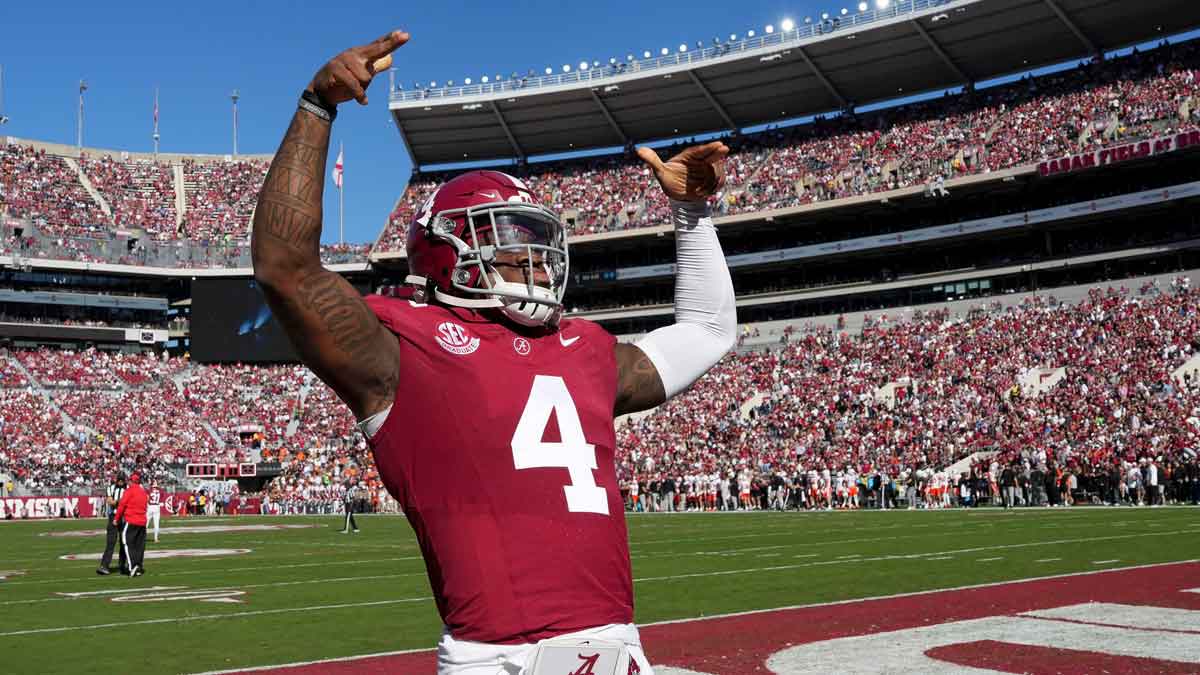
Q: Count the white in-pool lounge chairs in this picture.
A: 0